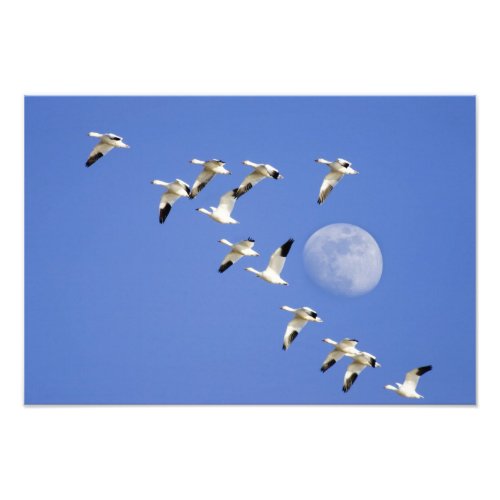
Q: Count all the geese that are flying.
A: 12